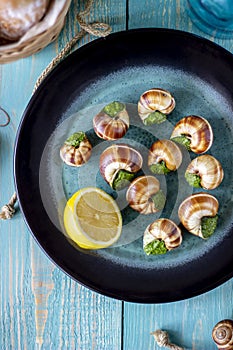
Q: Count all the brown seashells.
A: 11